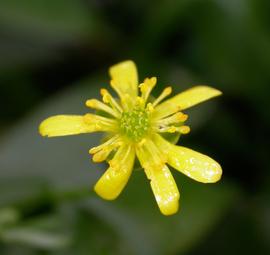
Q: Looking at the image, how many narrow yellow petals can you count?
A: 6